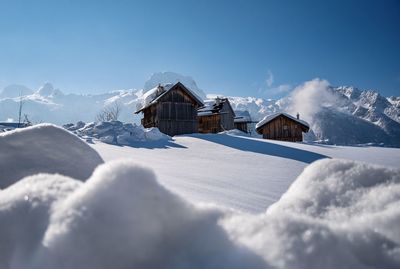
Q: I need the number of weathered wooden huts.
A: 4